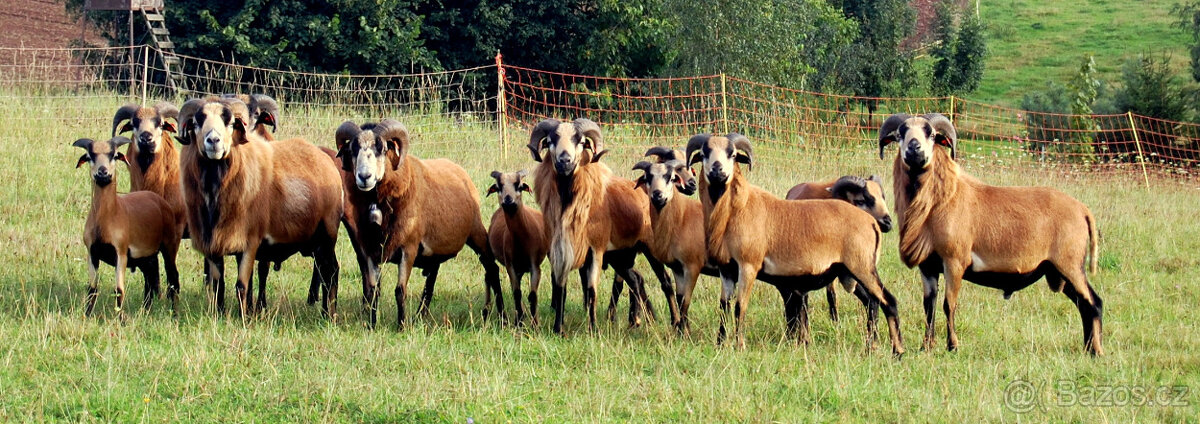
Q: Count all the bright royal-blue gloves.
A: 0